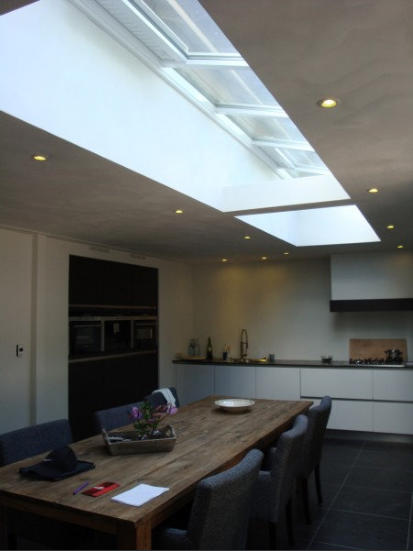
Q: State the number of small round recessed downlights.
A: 10